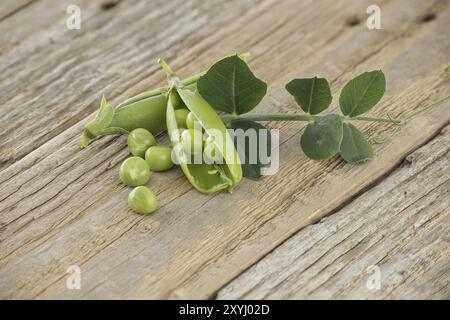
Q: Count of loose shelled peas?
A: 4